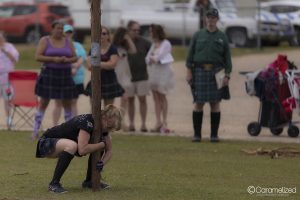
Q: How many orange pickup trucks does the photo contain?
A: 0